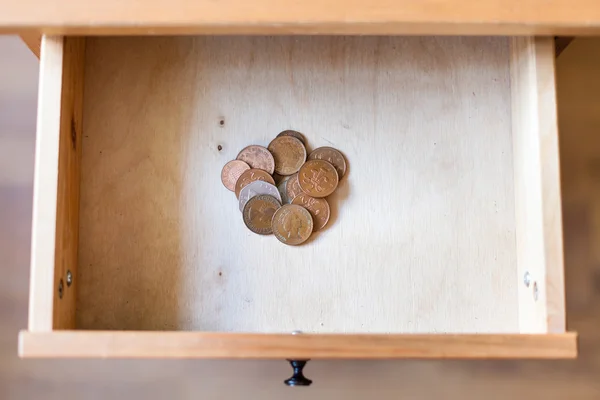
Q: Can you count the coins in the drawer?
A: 13